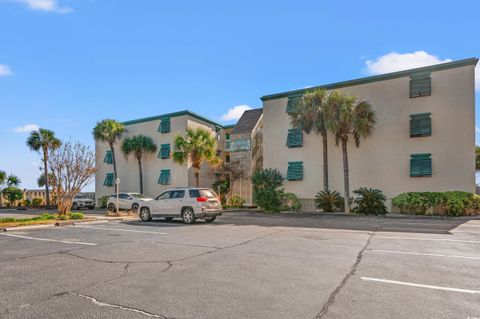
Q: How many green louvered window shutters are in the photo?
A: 11